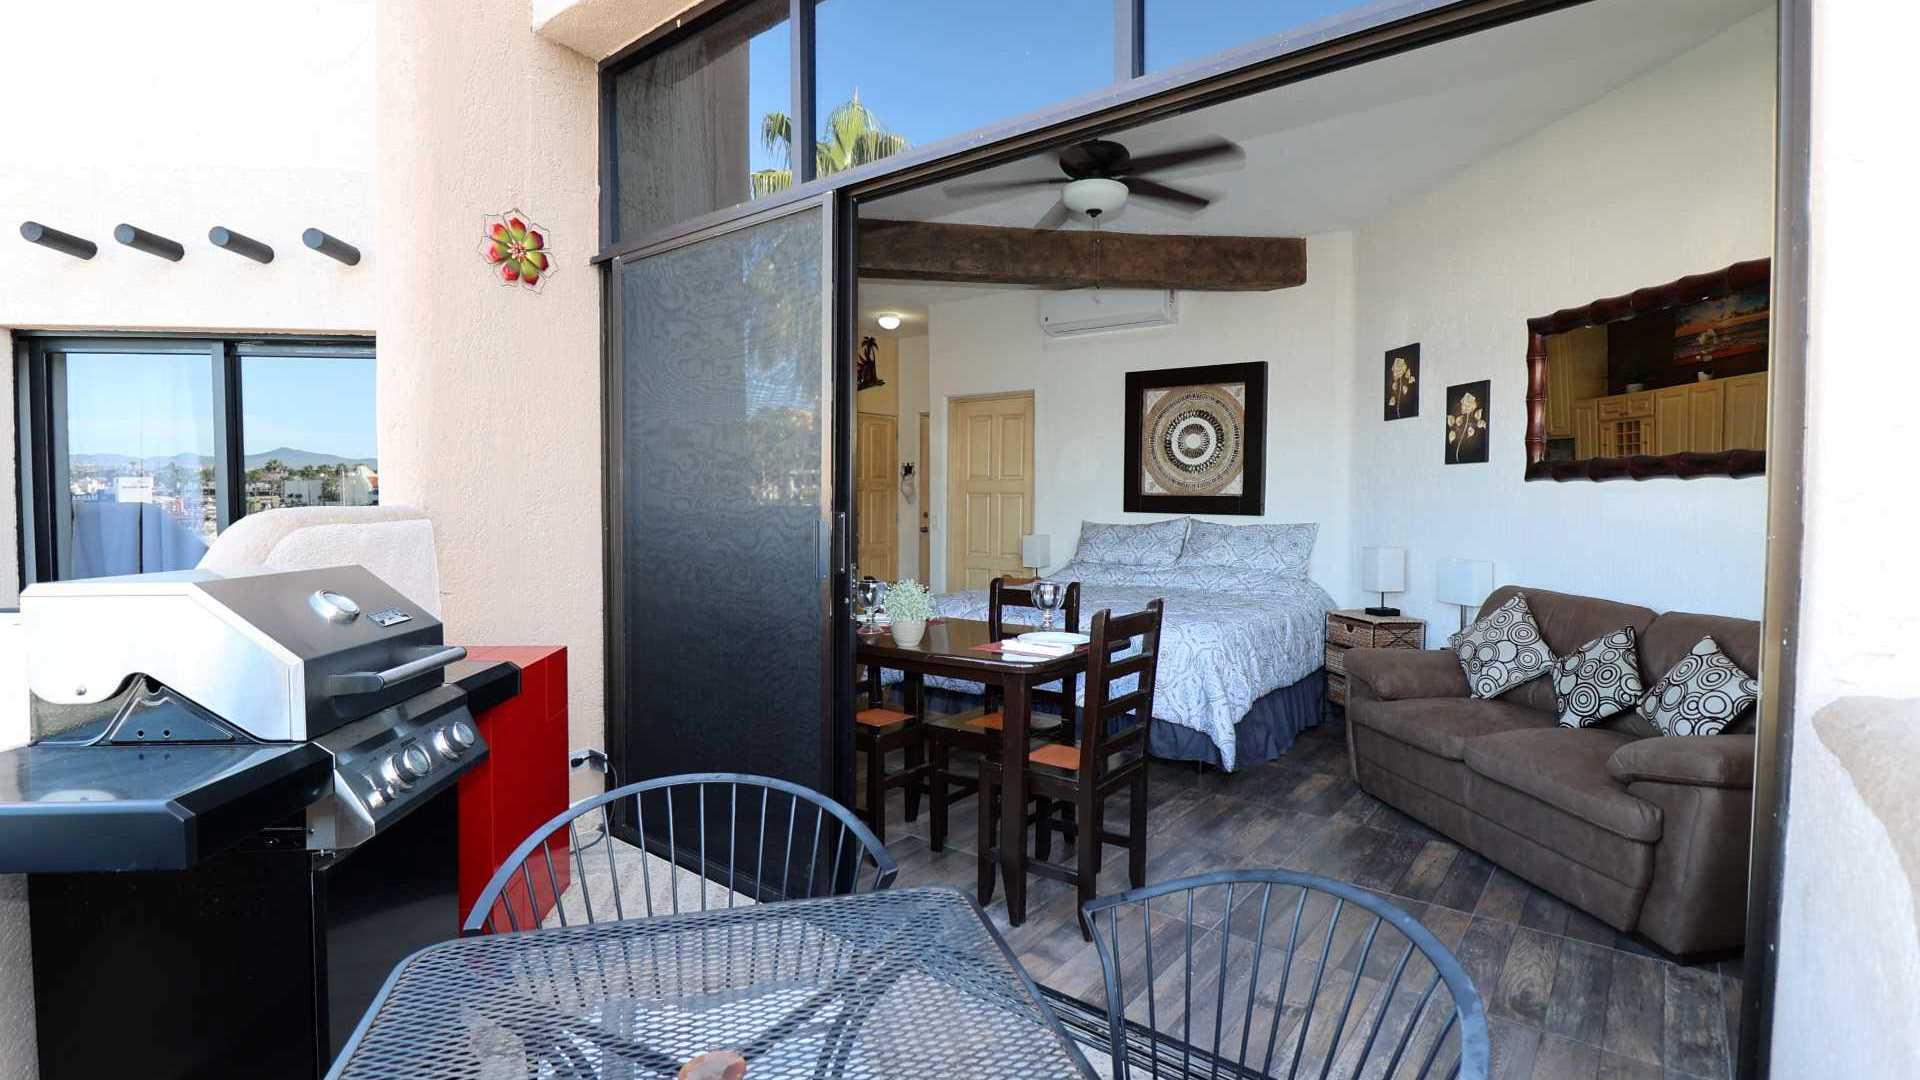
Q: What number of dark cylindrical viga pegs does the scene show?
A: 4